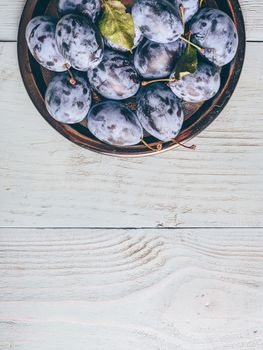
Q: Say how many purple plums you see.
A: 13